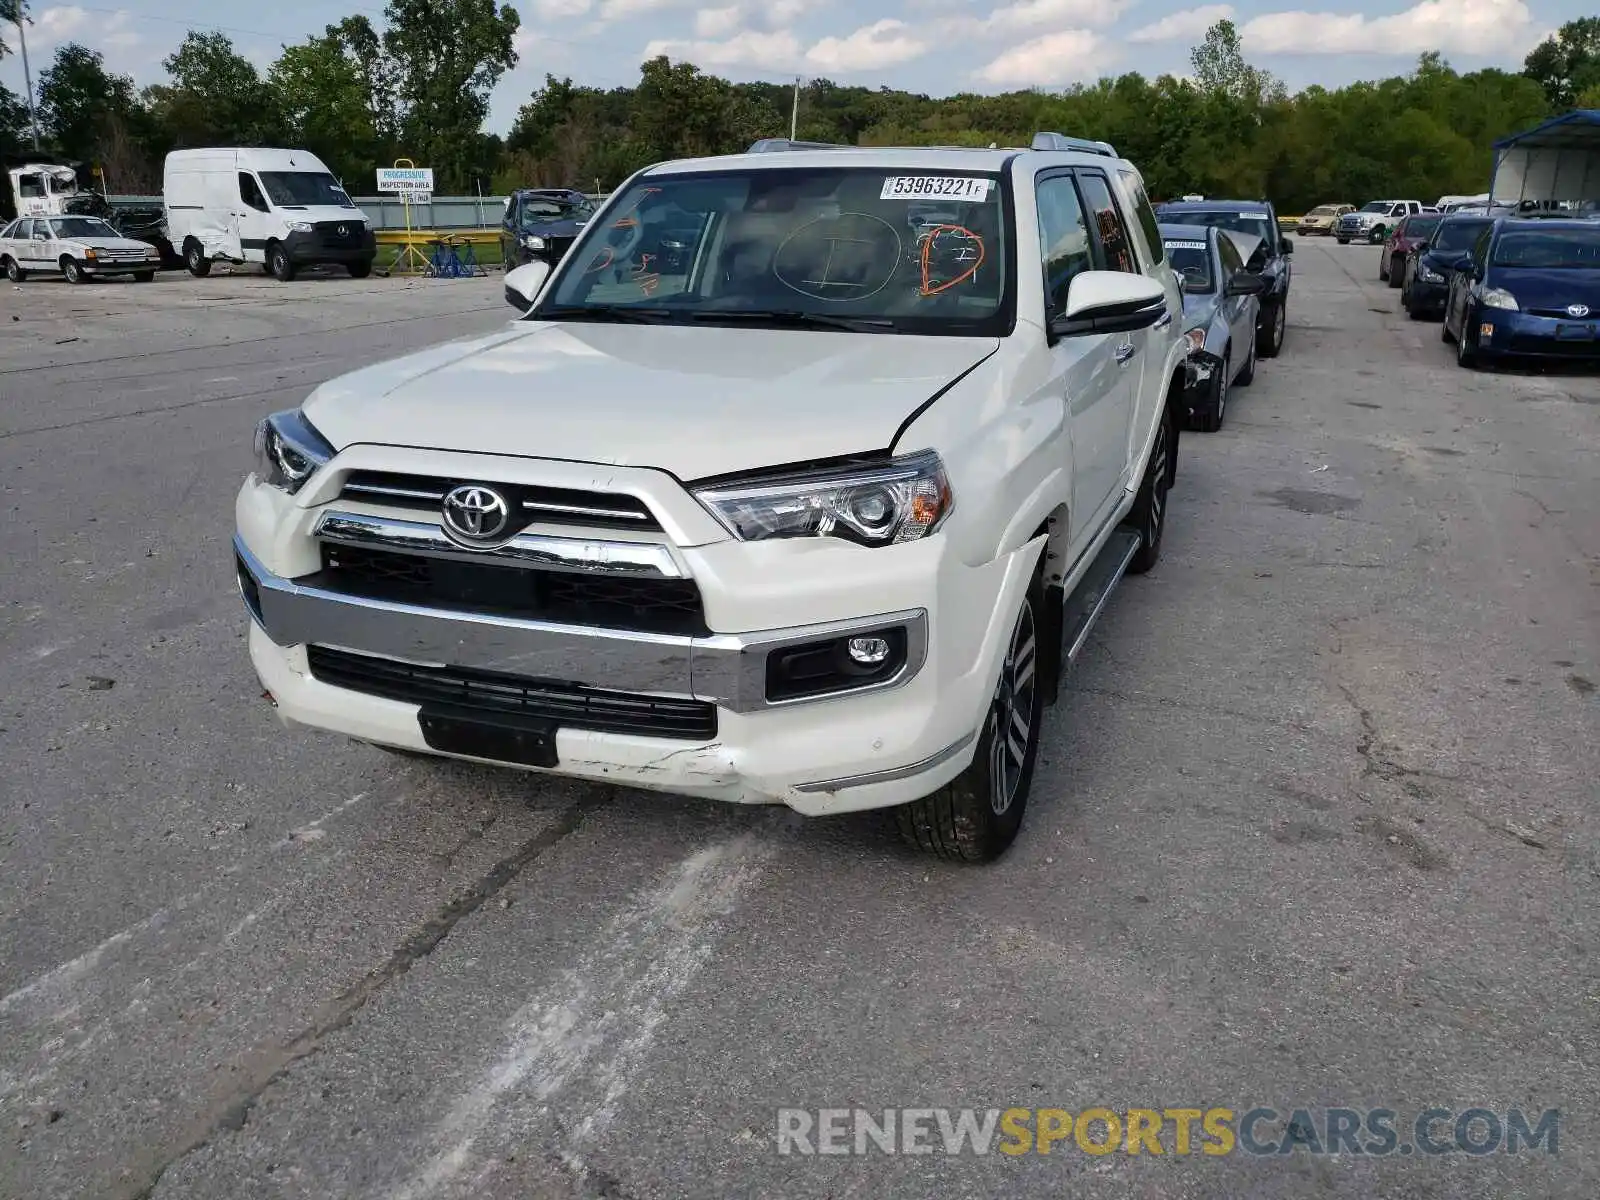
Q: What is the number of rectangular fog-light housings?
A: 2